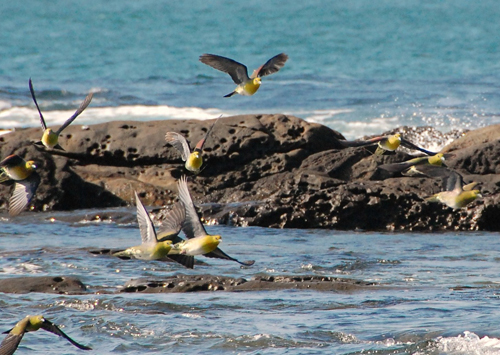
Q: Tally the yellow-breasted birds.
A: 10